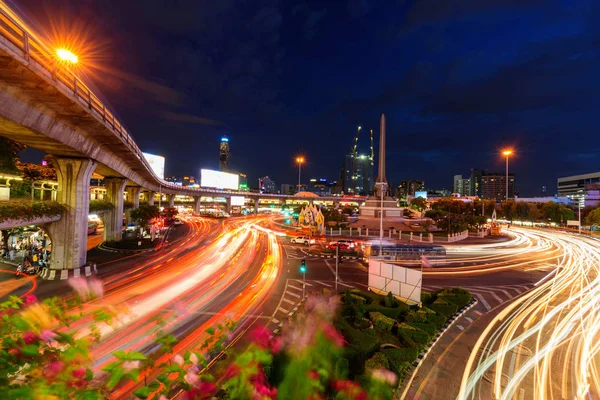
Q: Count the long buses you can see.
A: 1